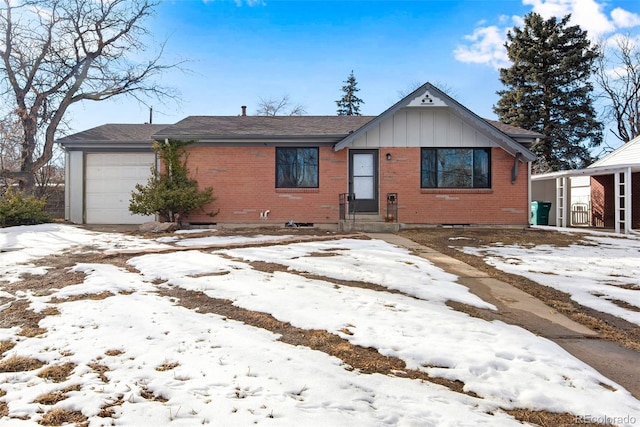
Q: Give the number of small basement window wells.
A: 3